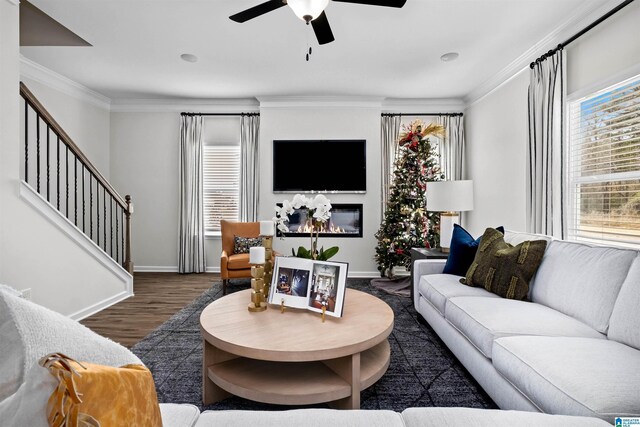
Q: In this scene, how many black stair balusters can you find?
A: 13